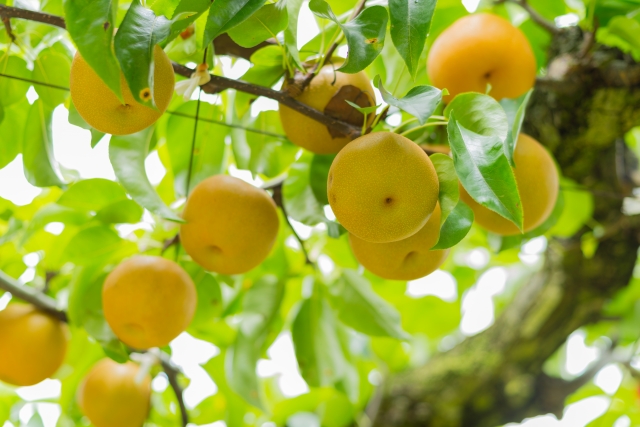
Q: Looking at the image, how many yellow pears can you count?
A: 10